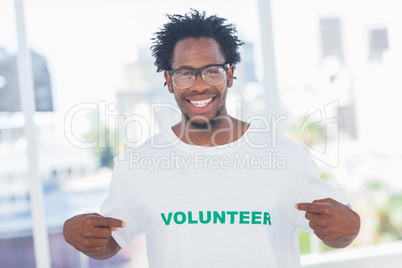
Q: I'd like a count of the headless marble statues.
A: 0